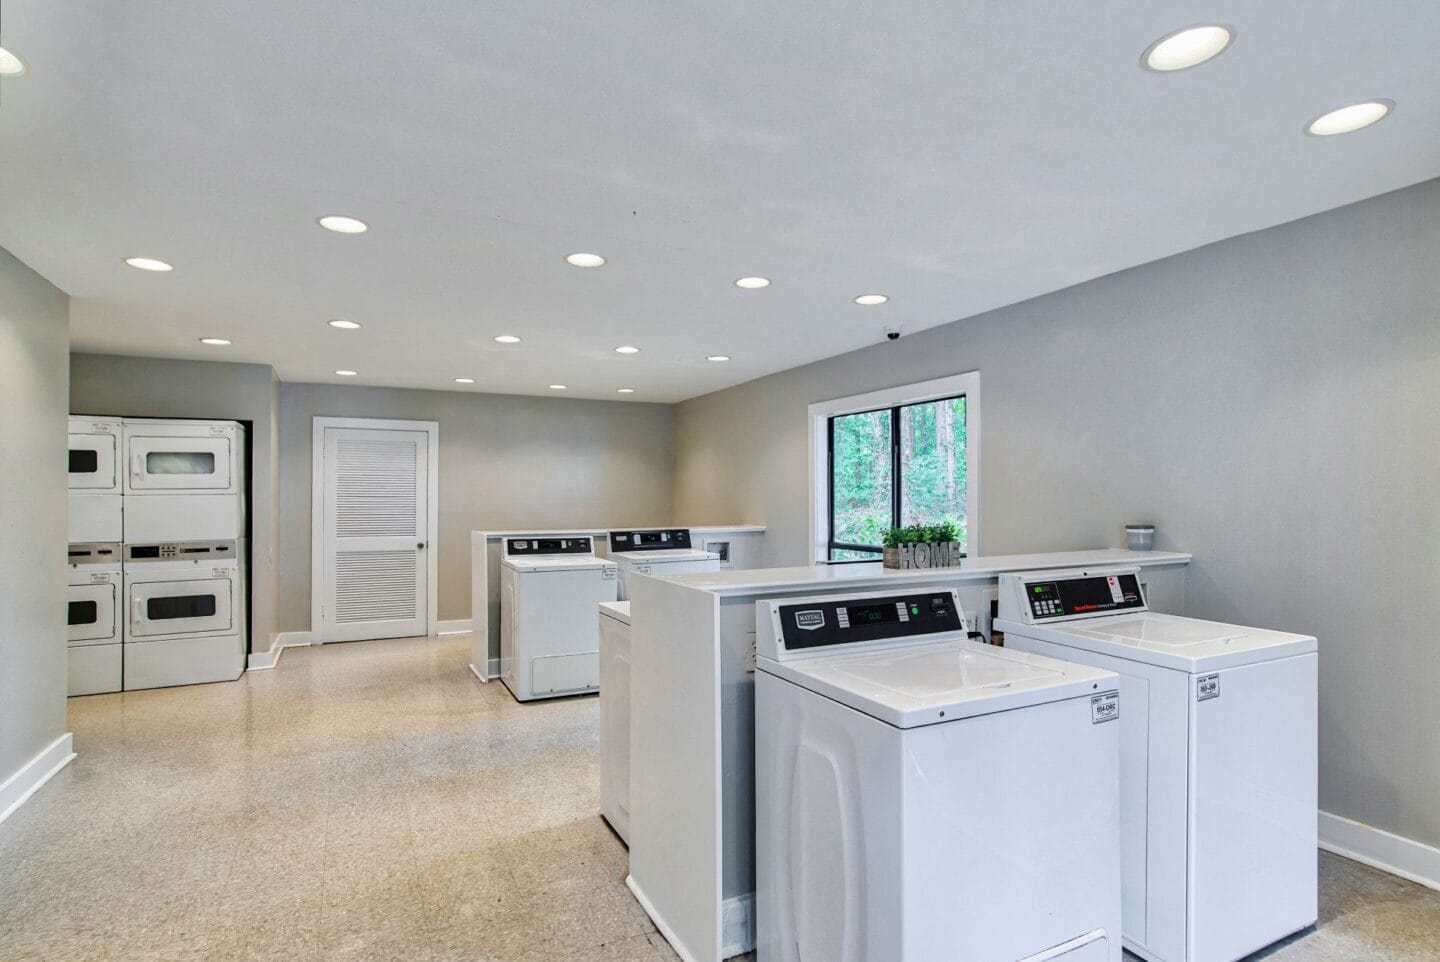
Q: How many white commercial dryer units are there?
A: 4